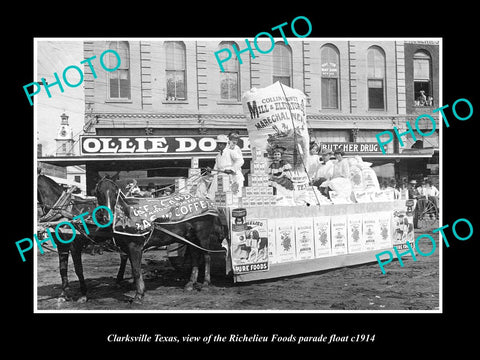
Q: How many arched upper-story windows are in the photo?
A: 7